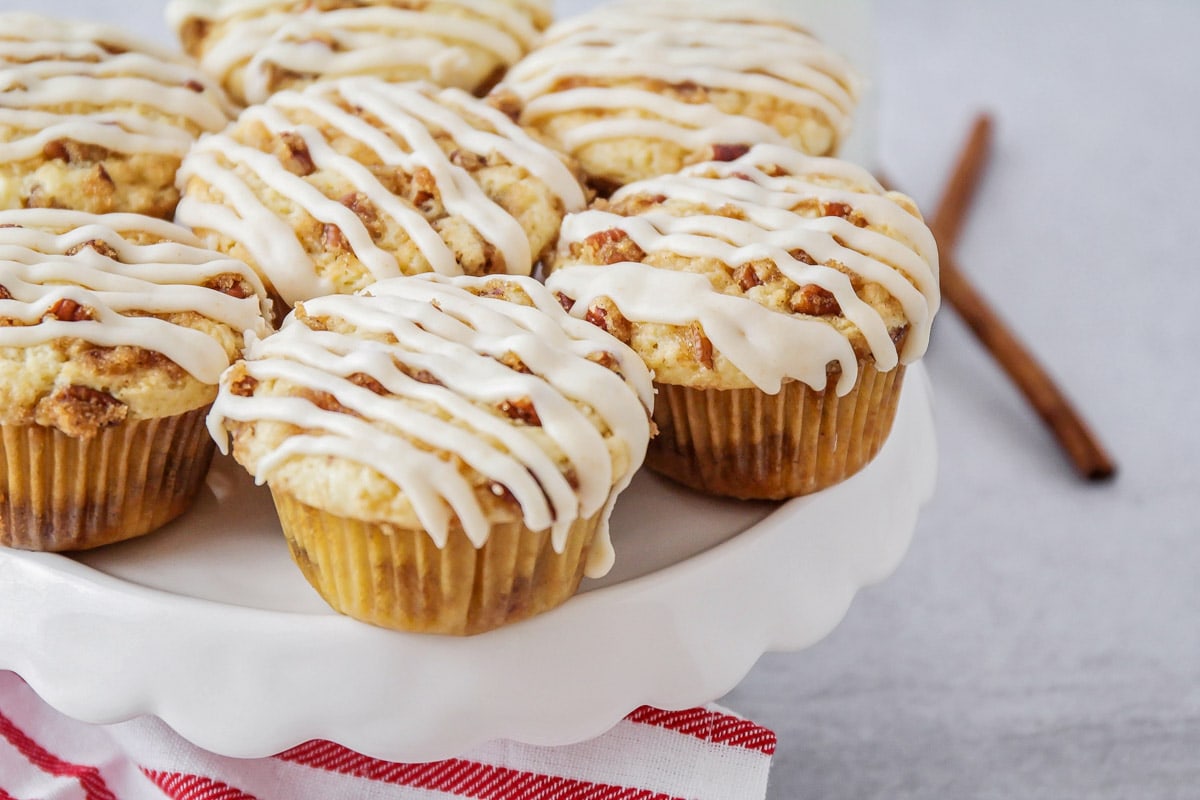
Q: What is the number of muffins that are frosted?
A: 7